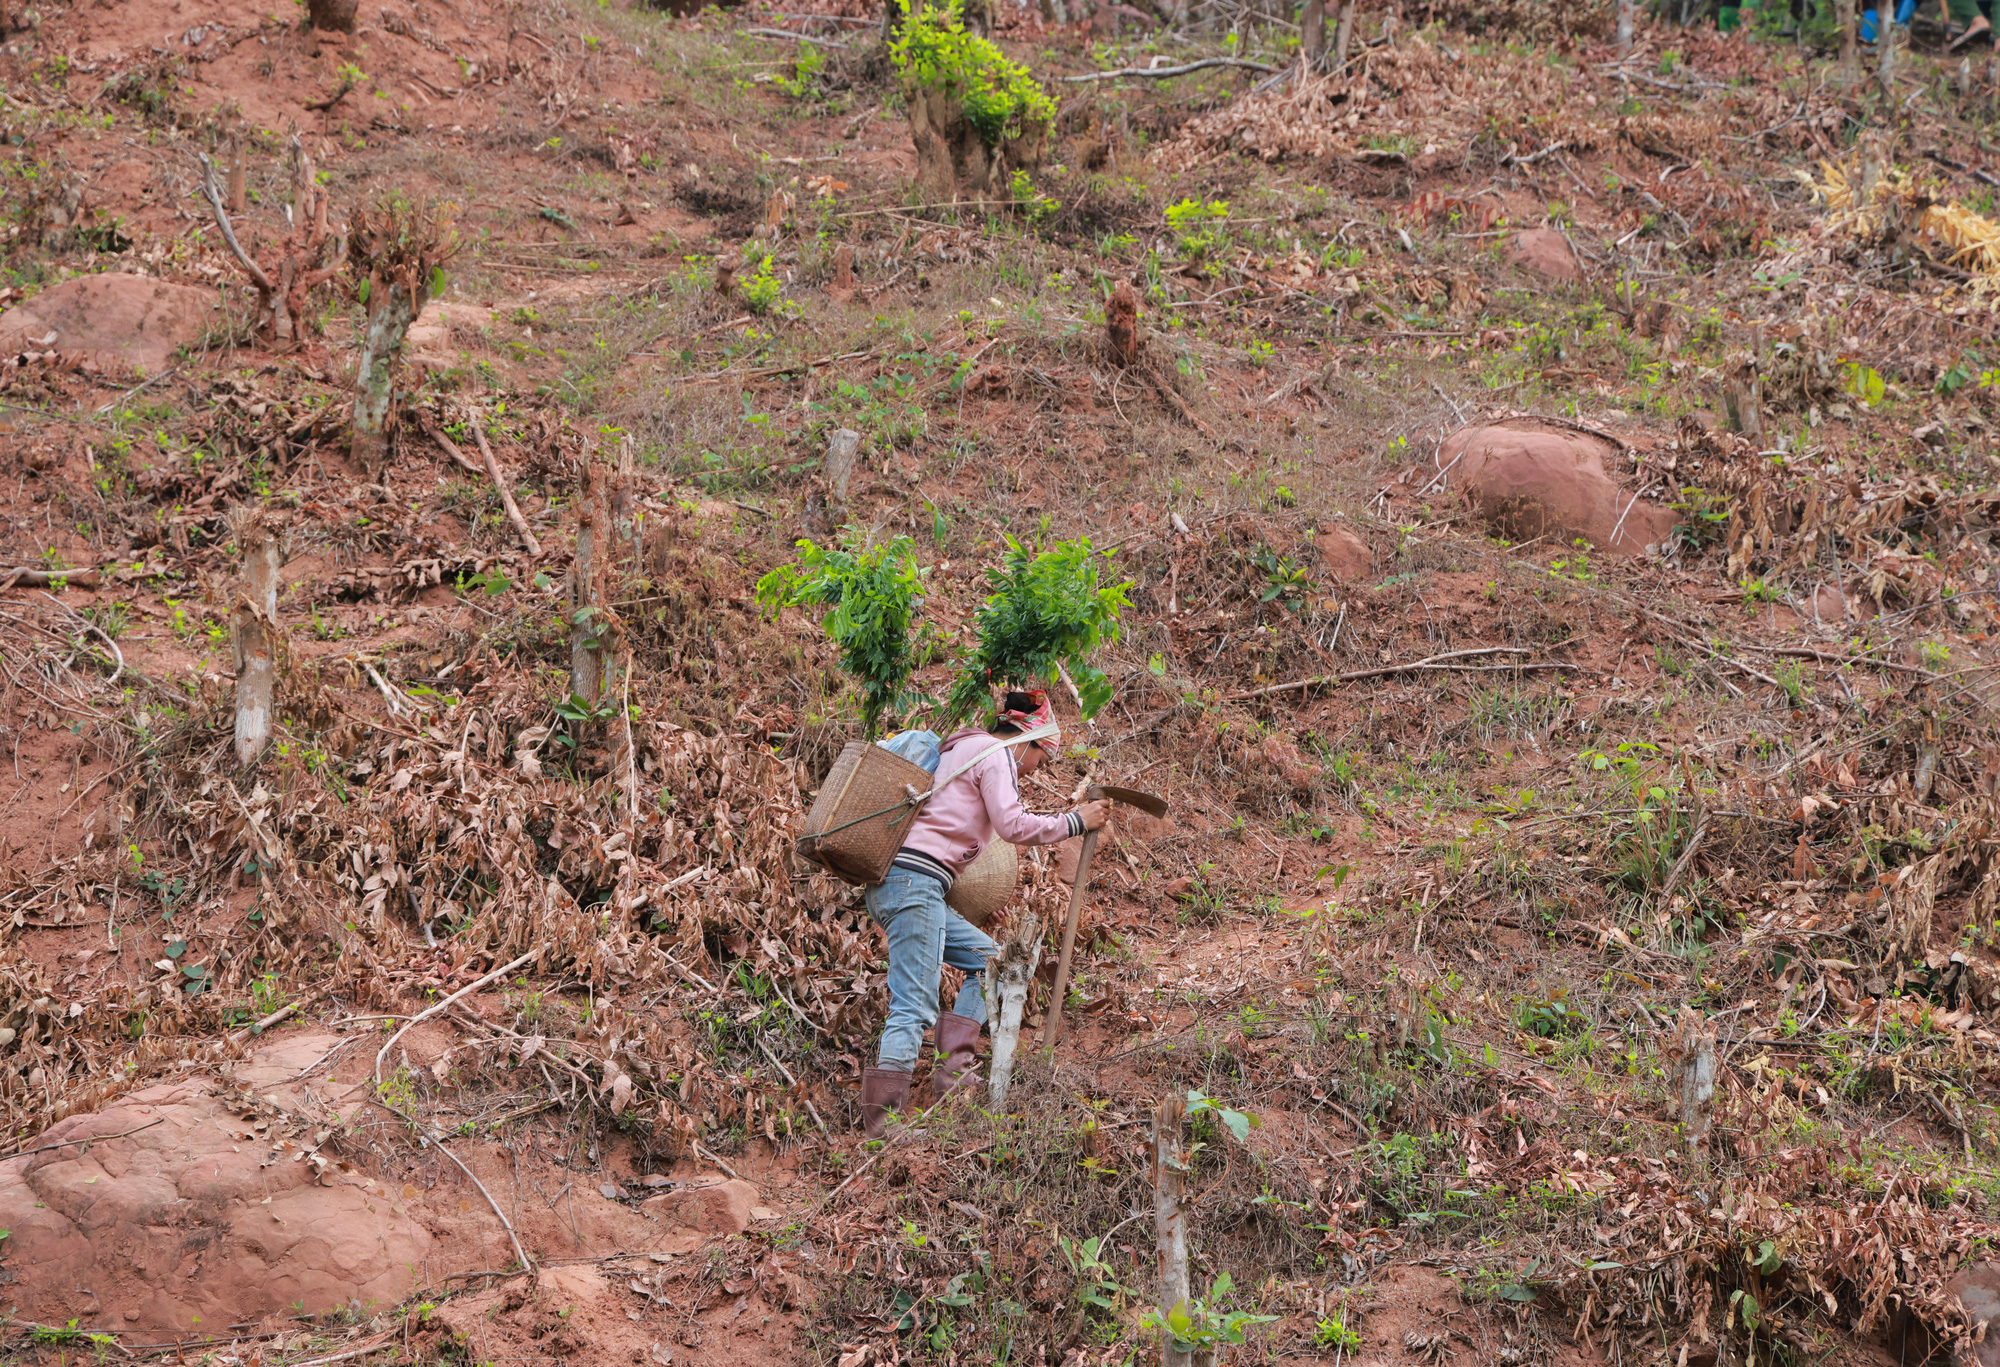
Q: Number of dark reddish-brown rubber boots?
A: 2